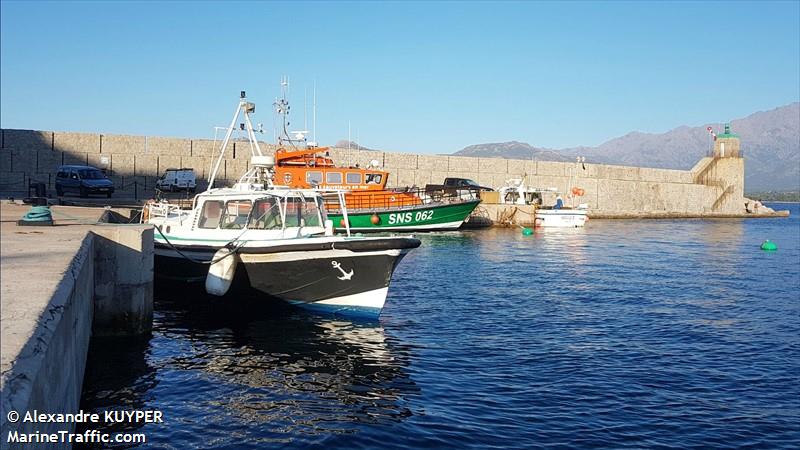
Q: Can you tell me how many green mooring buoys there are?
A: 2